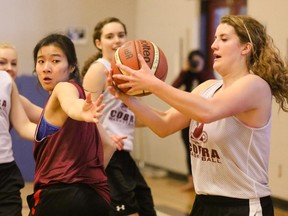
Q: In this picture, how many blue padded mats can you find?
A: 1